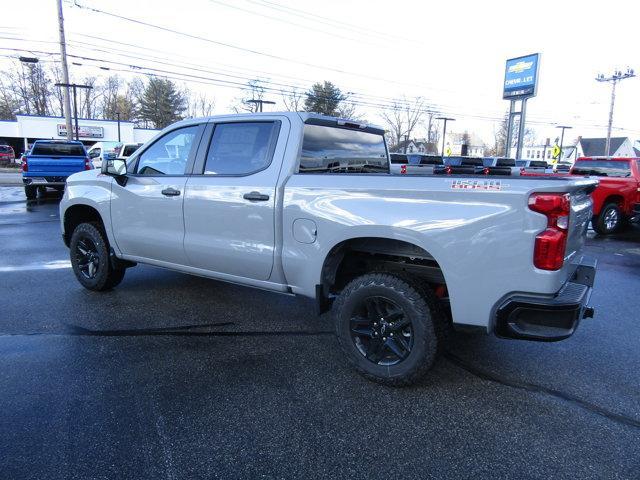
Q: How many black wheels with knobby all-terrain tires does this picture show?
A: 2